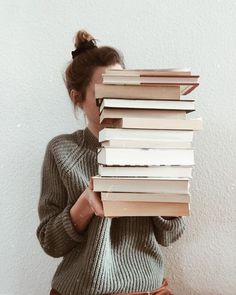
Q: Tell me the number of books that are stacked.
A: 13